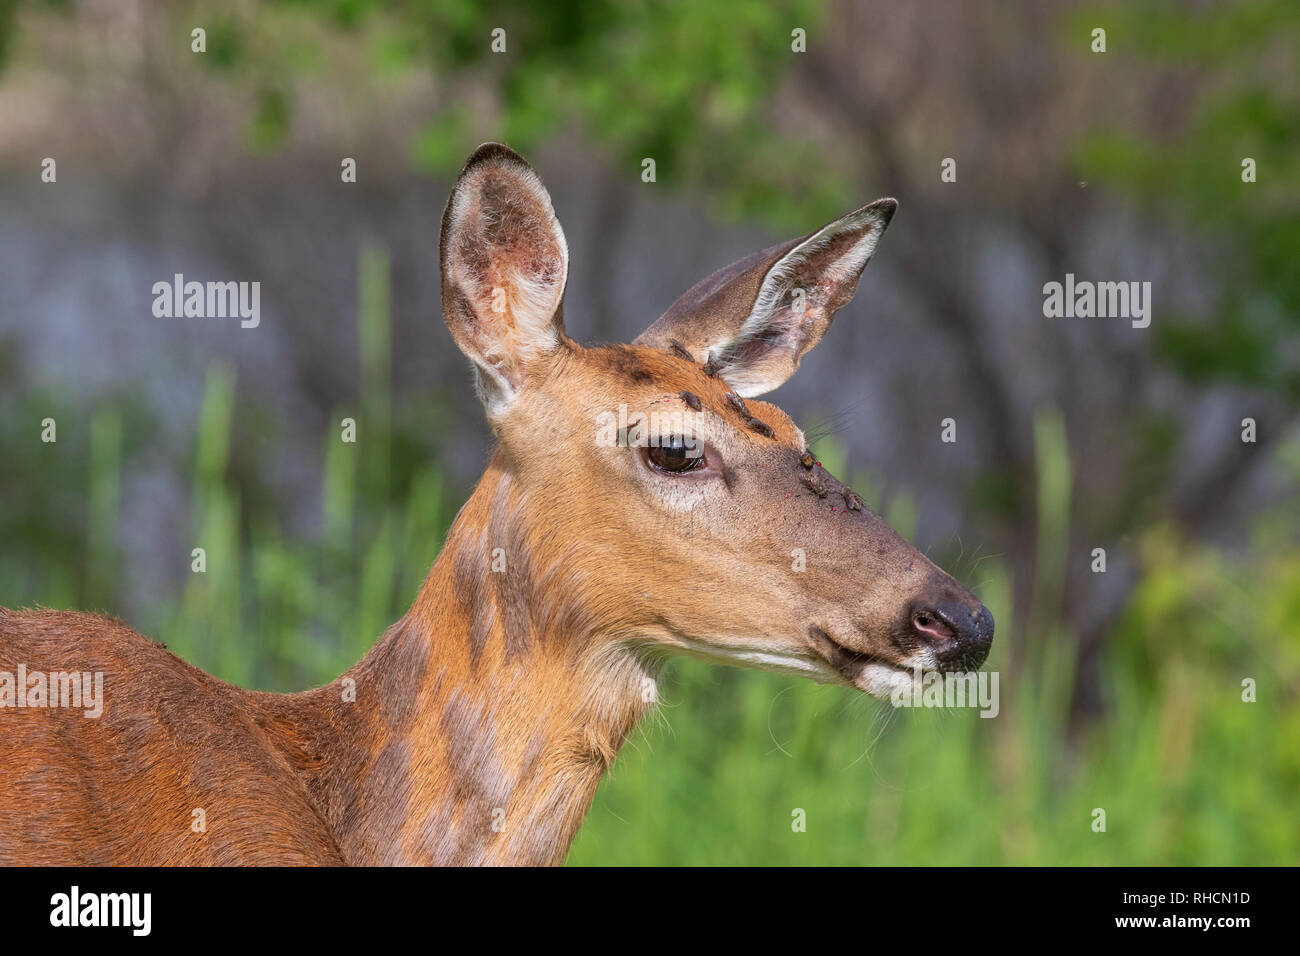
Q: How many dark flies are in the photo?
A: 8